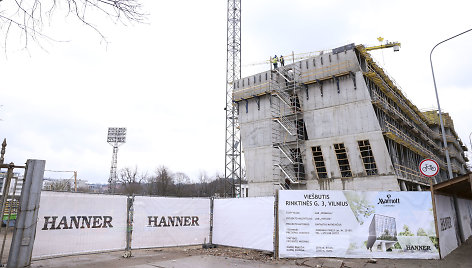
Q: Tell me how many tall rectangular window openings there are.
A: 3